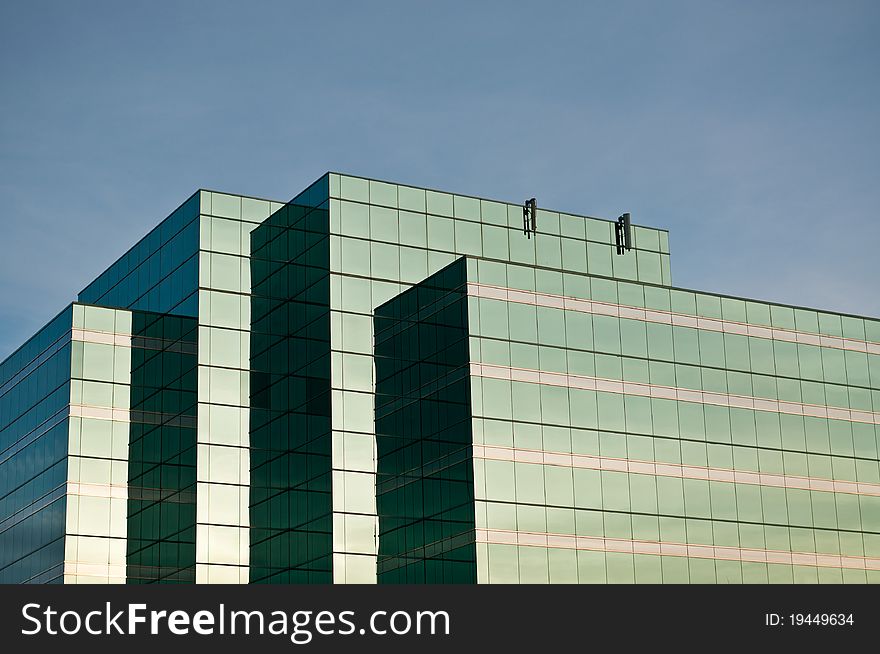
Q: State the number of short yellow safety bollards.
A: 0